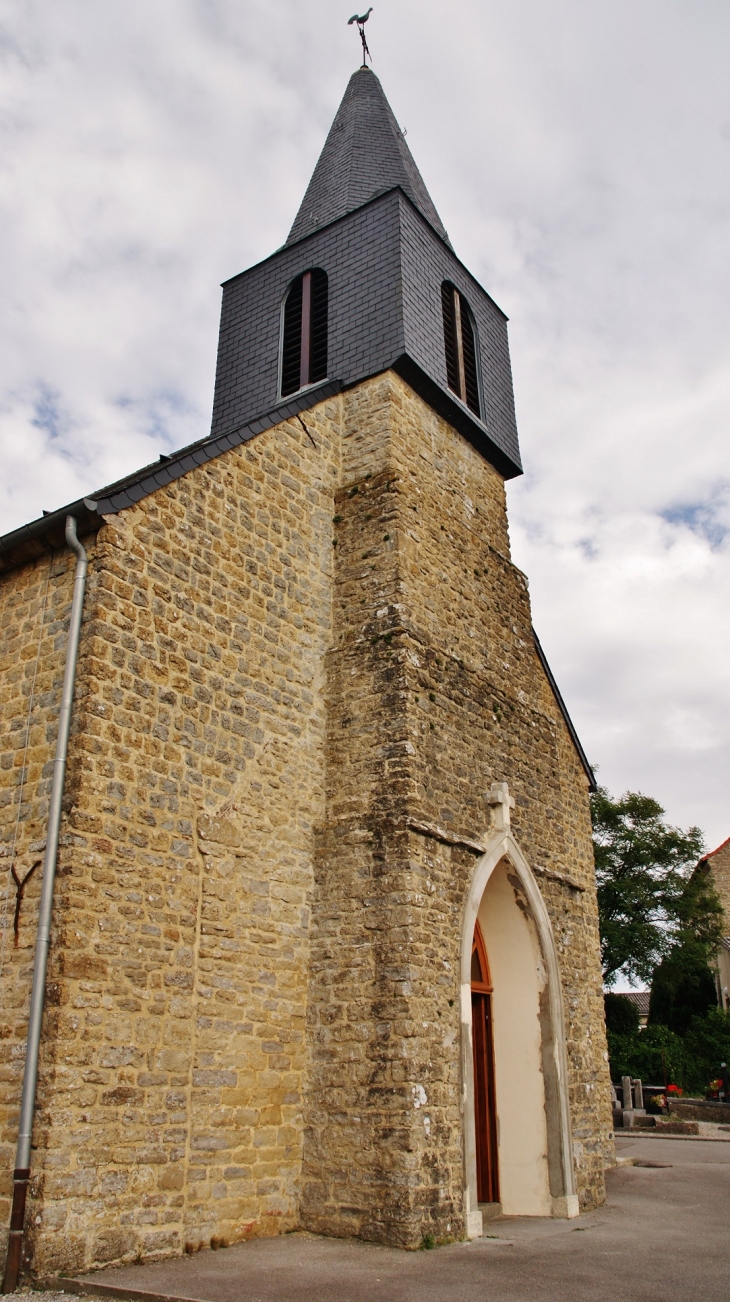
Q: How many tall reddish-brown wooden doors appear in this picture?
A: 1